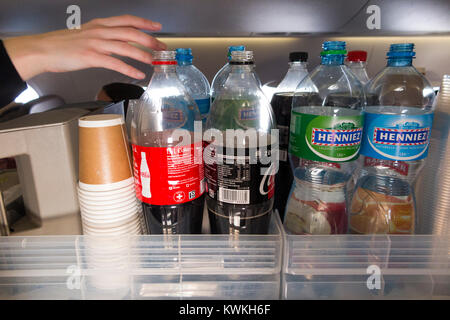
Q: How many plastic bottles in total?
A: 8